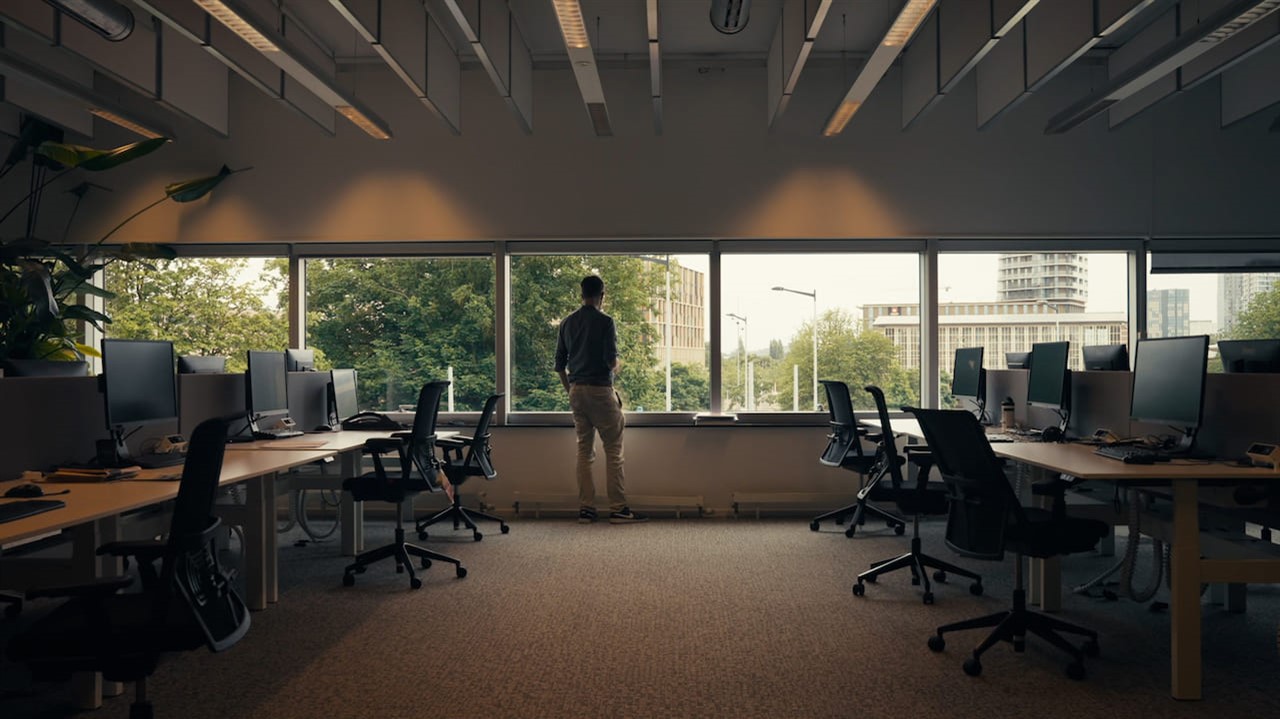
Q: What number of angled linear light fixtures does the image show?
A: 5